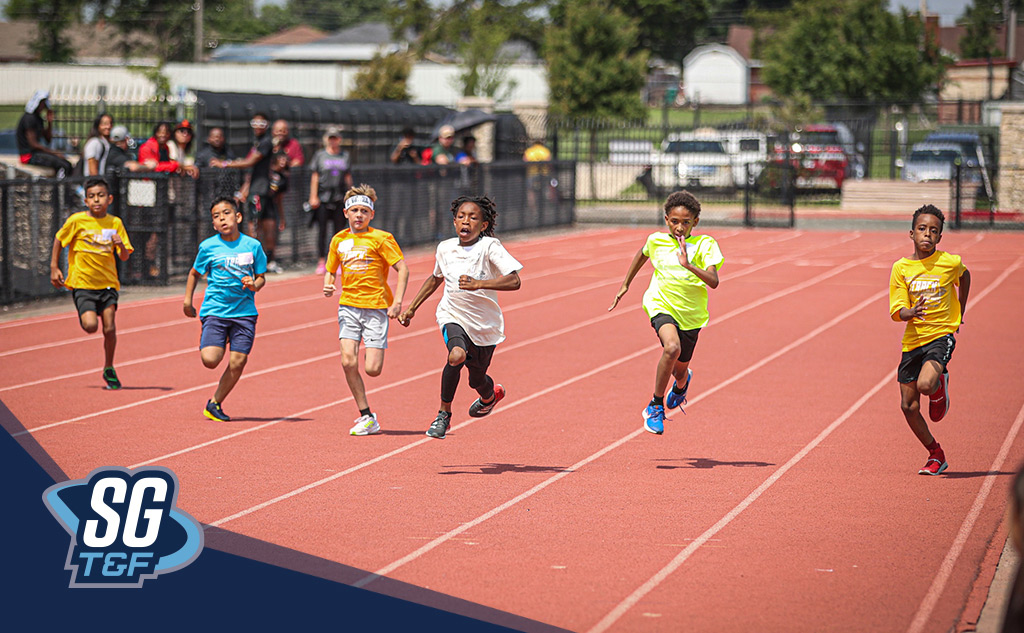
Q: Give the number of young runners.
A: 6